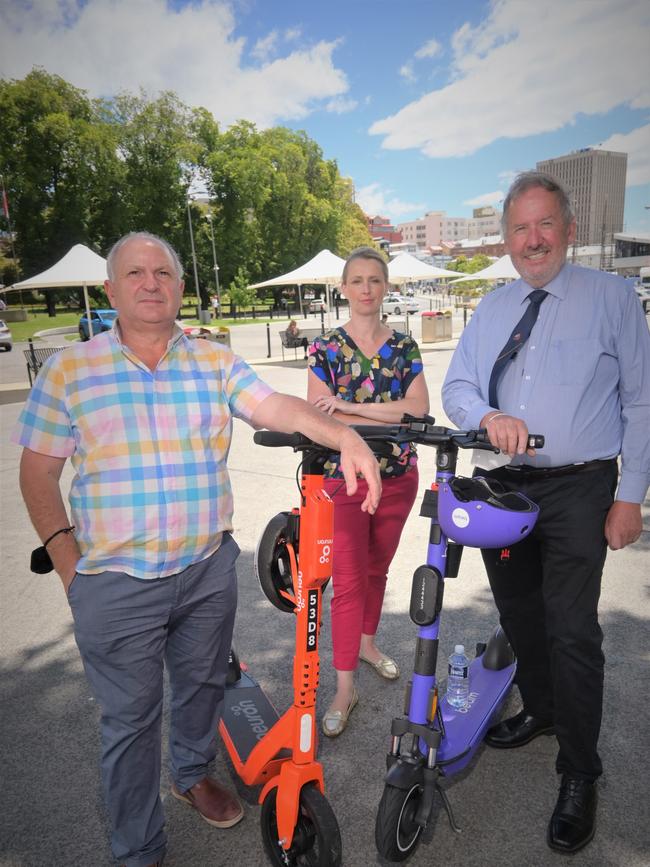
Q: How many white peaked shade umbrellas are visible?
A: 4